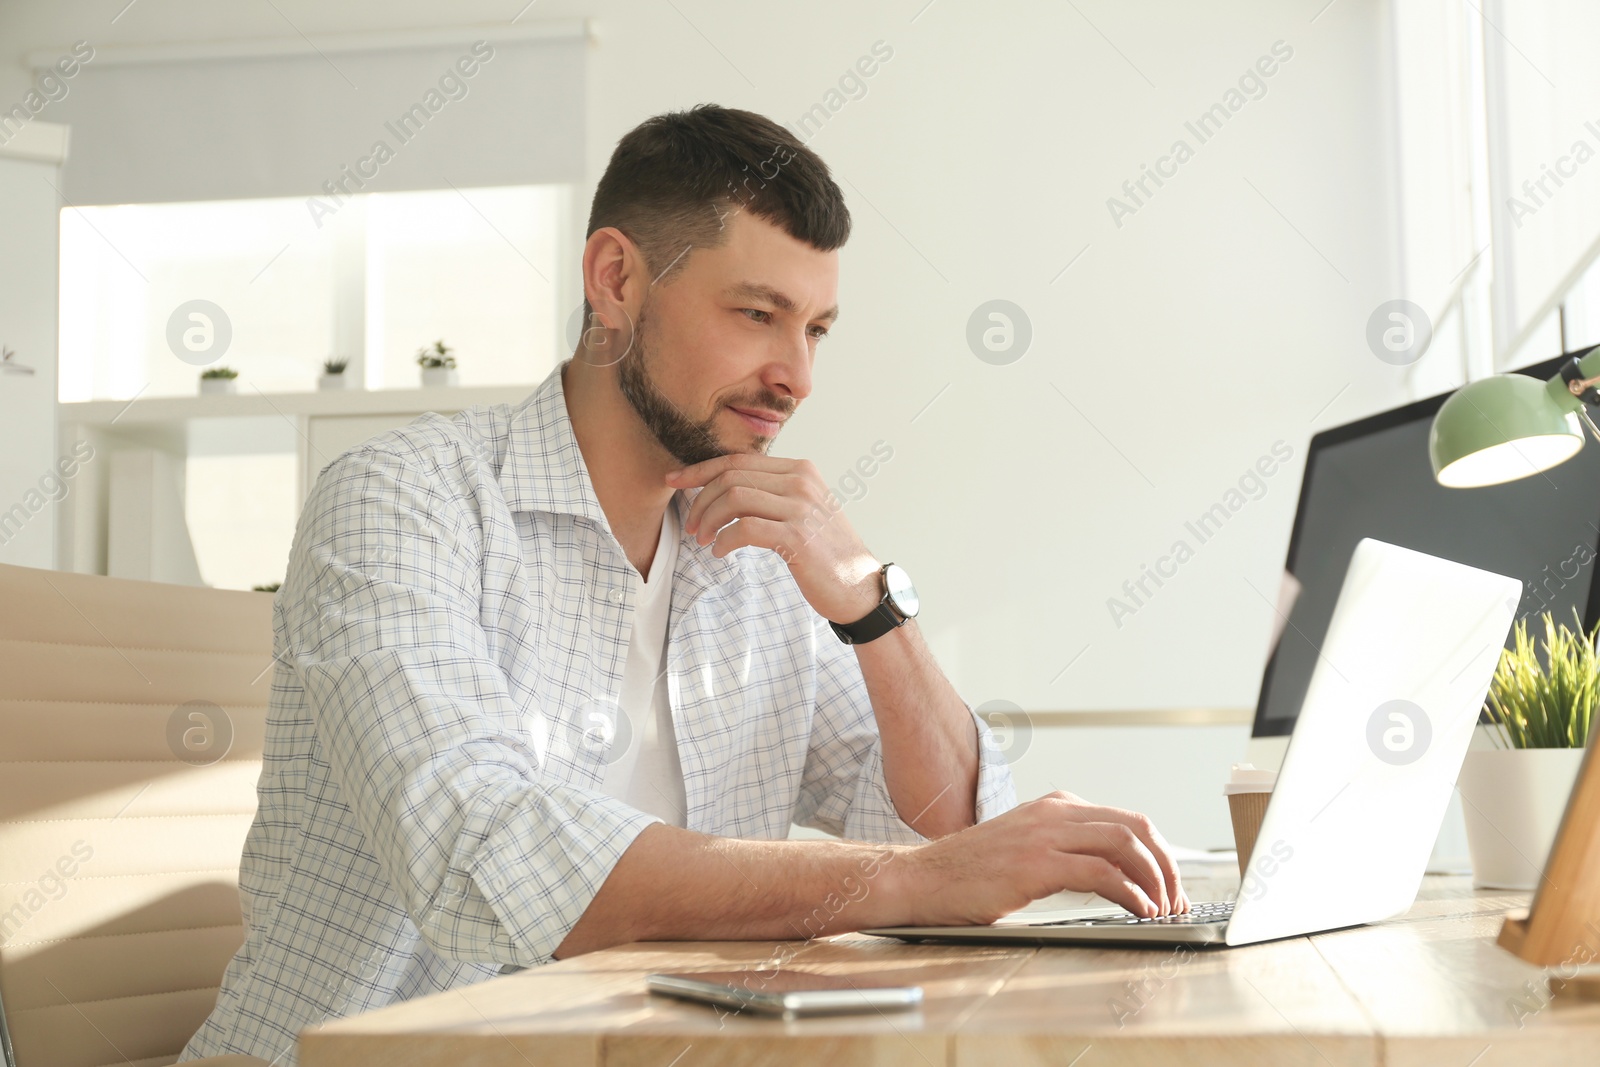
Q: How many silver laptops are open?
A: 1